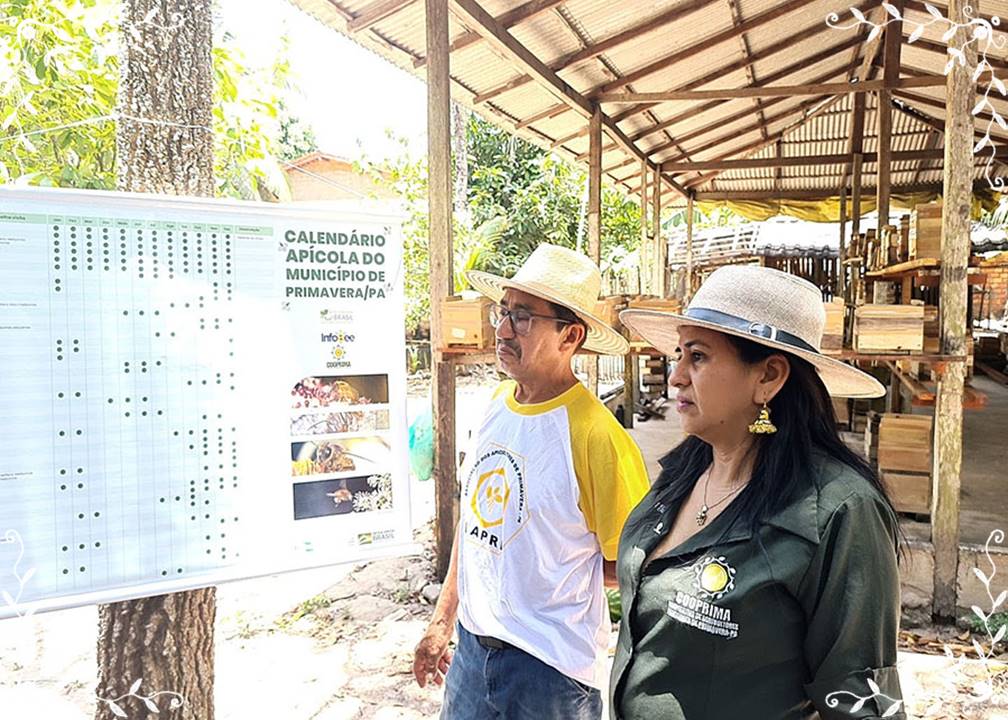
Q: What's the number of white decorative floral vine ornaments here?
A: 4